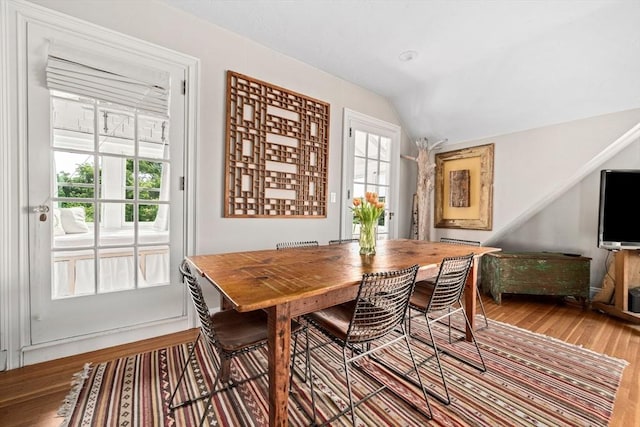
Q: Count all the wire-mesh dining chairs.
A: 6